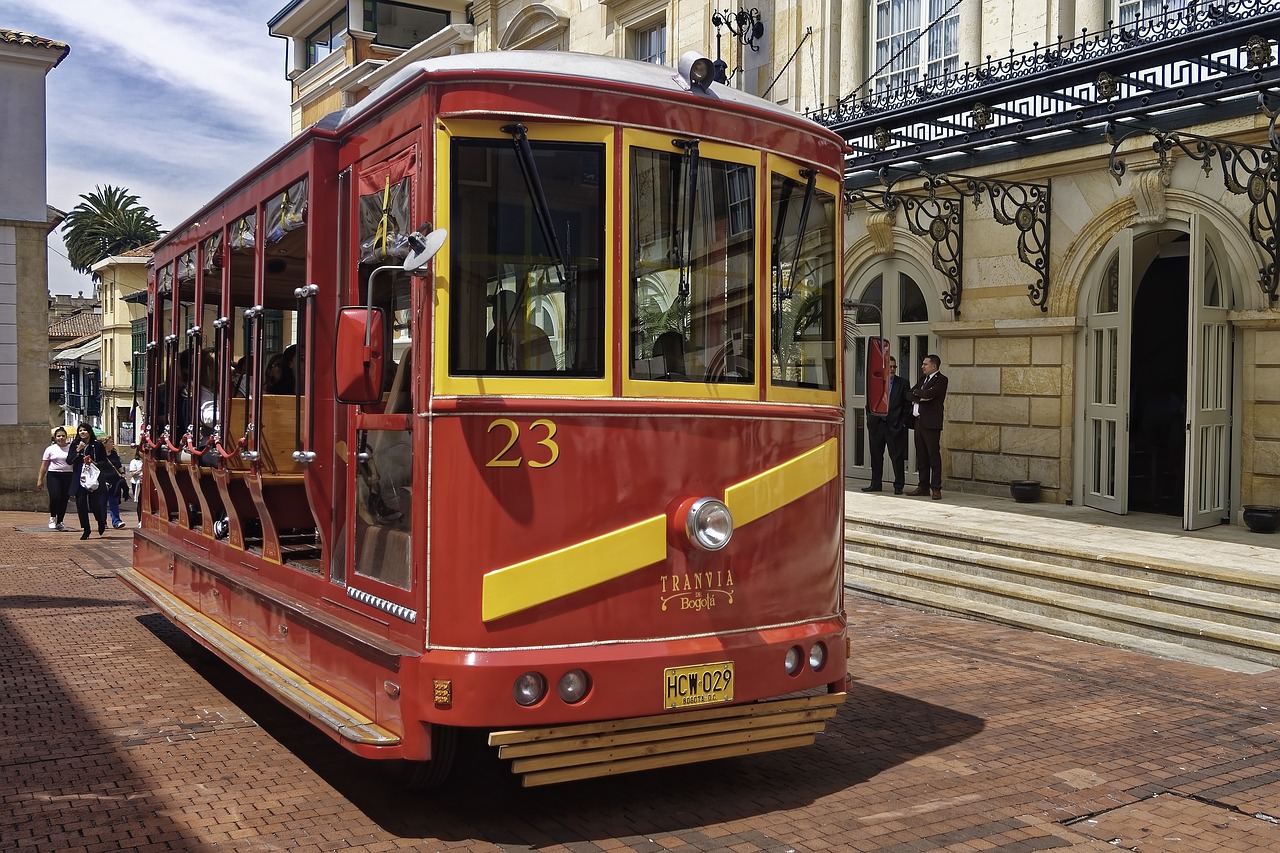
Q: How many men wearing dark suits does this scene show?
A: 2